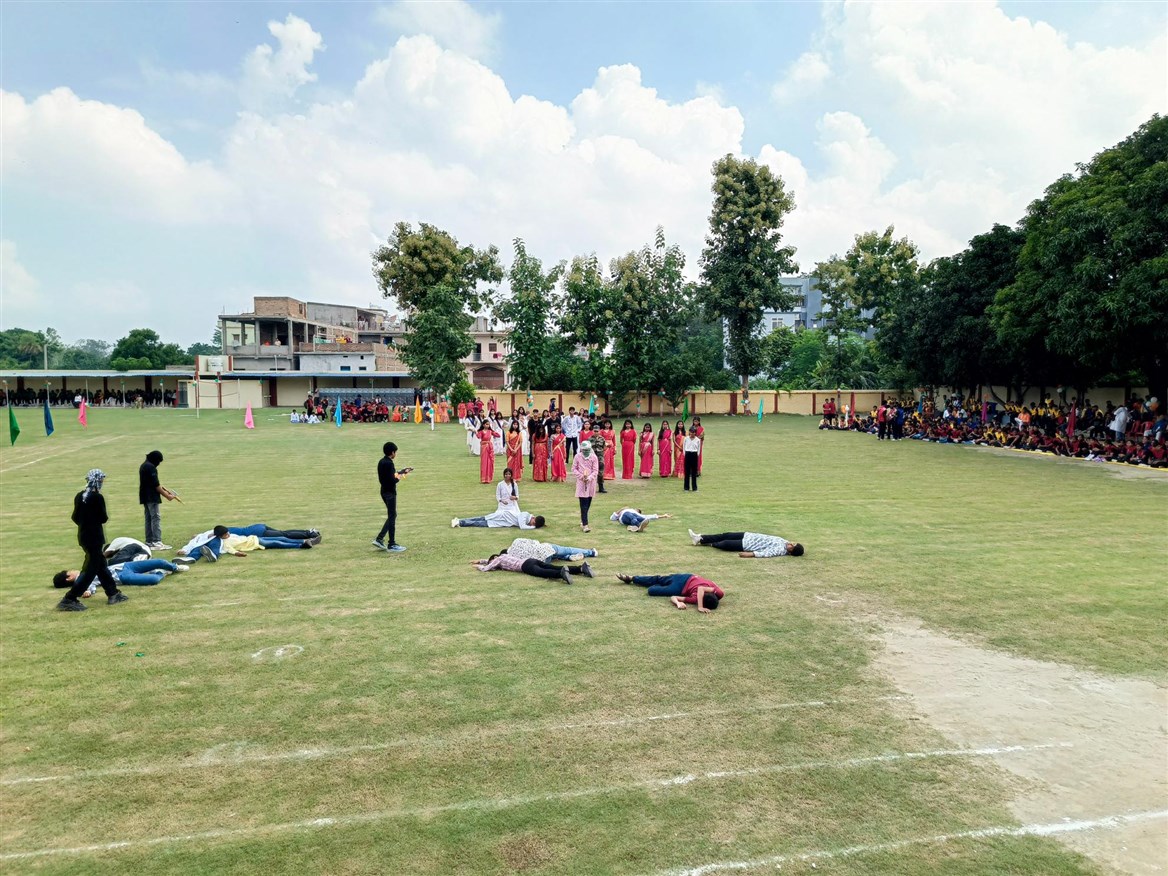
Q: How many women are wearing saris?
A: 11